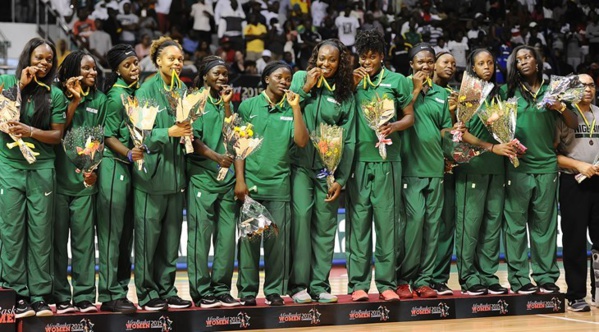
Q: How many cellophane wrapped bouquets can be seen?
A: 12